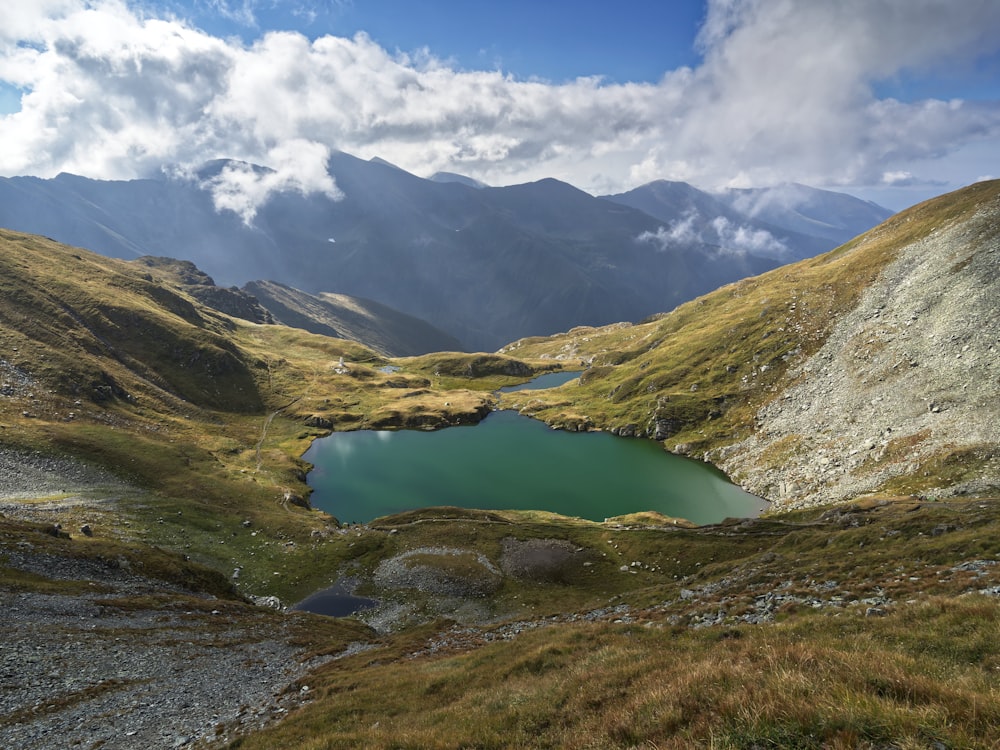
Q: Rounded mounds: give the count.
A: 2